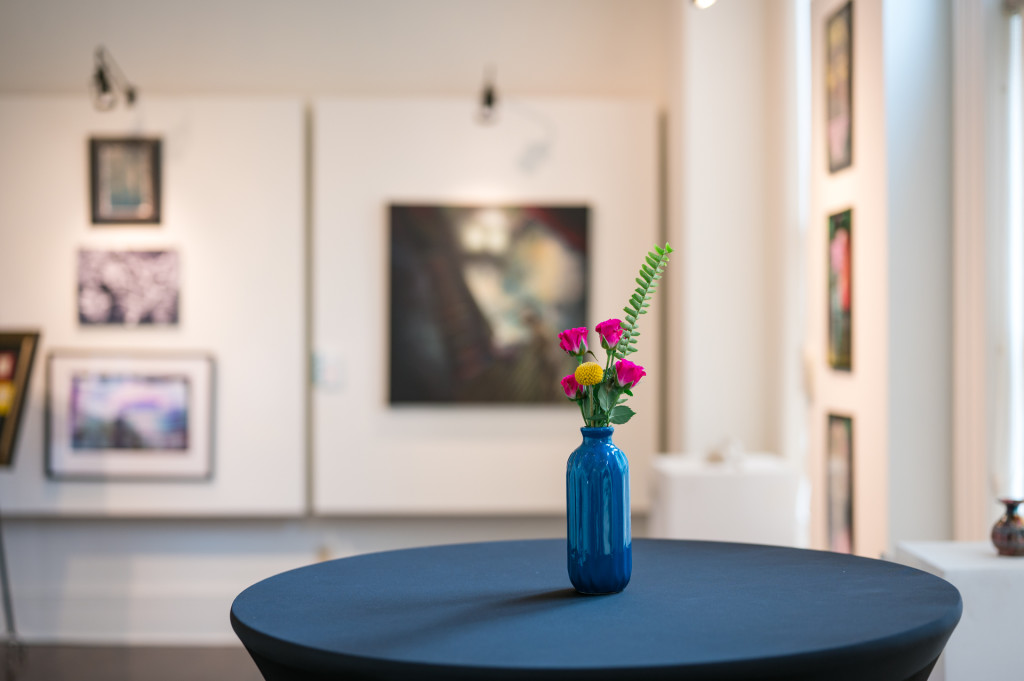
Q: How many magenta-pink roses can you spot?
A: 4